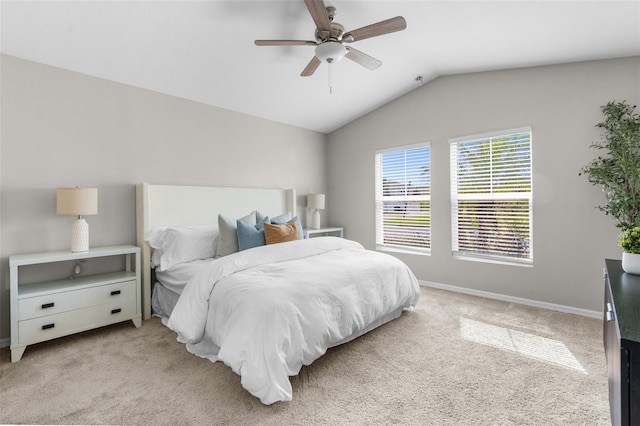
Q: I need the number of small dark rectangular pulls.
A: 4